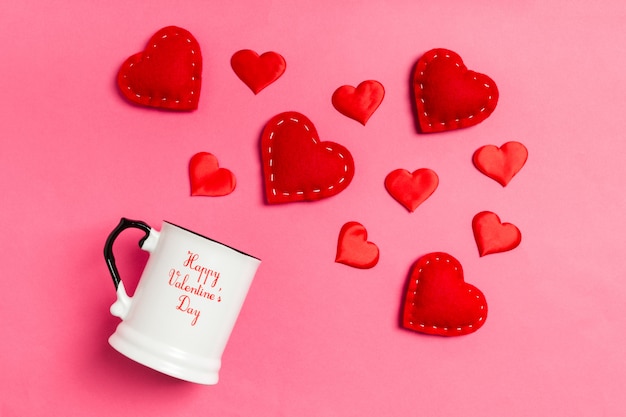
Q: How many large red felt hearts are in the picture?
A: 4